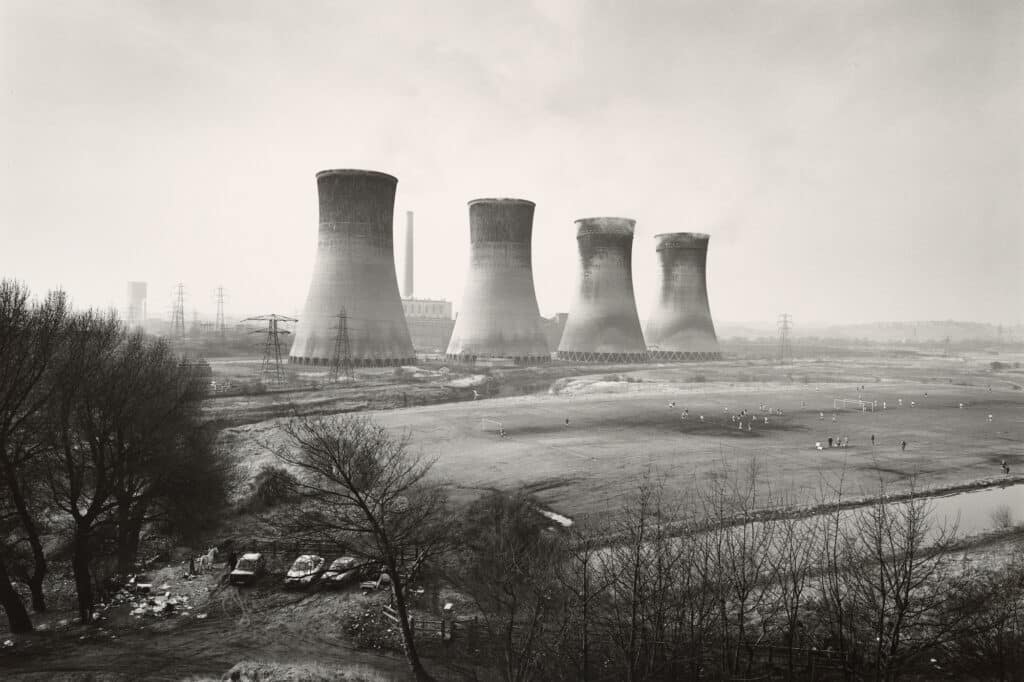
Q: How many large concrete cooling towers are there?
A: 4